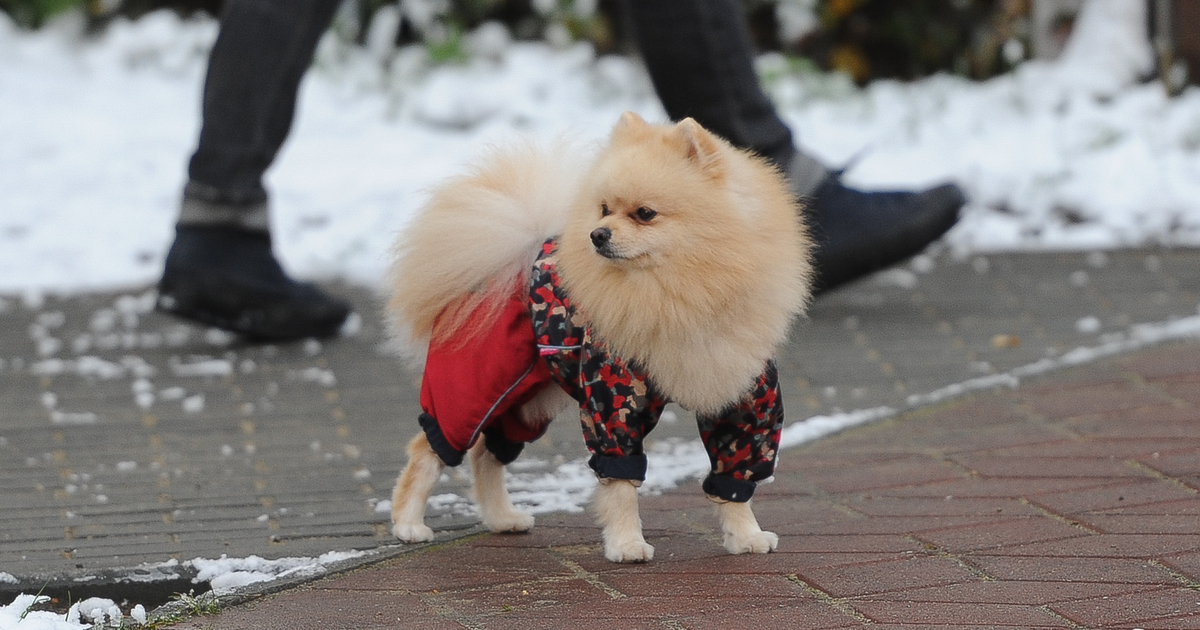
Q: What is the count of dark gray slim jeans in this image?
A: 1